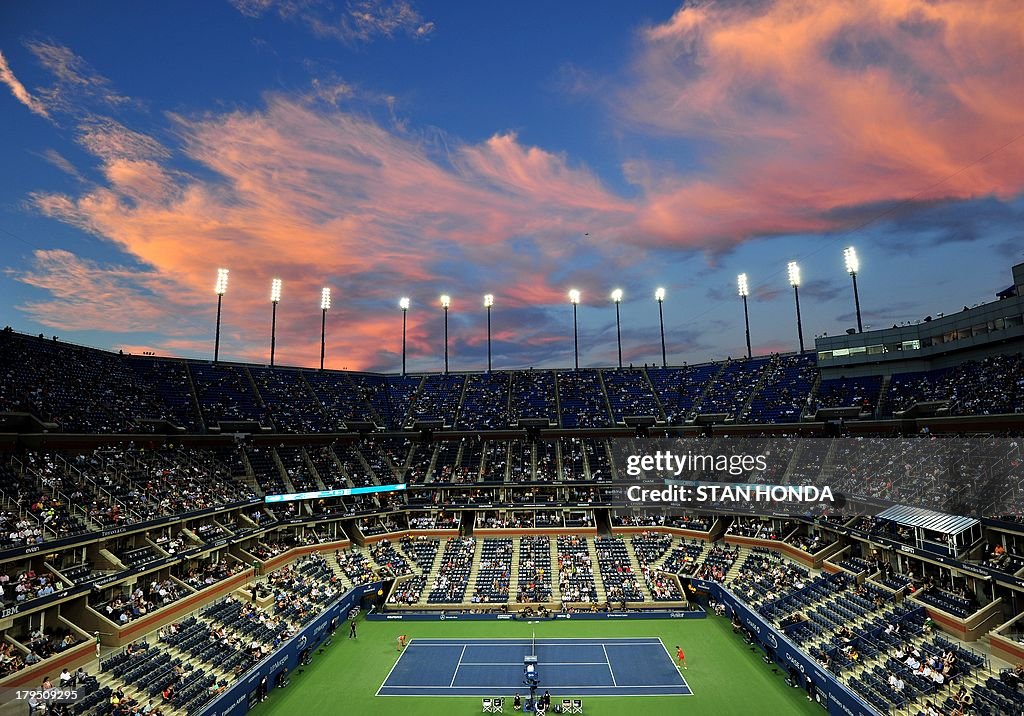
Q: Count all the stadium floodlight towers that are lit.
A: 12